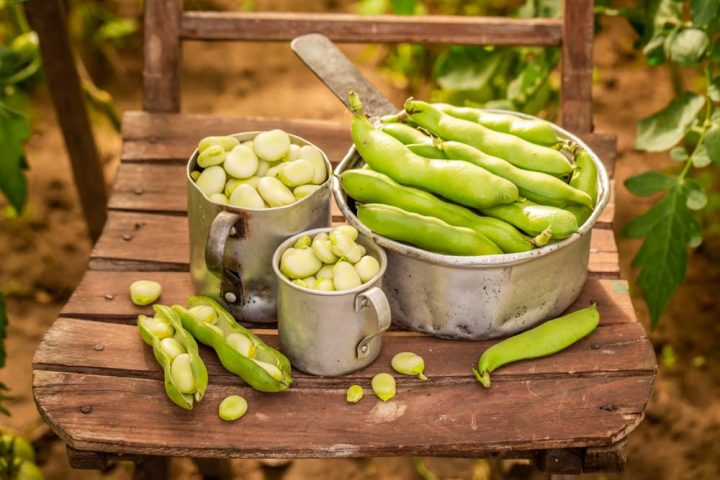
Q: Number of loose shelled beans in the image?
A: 5